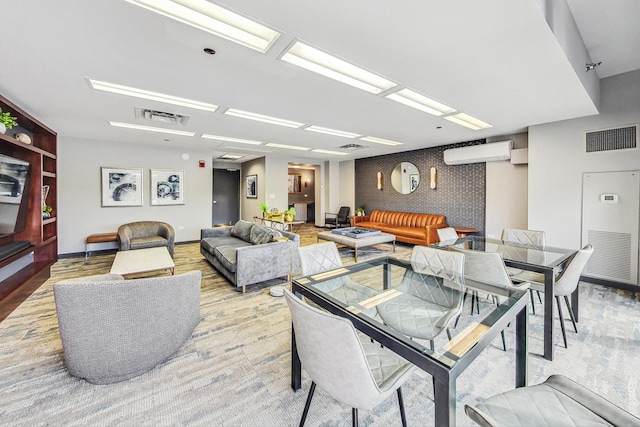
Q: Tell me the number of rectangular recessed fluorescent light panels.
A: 12